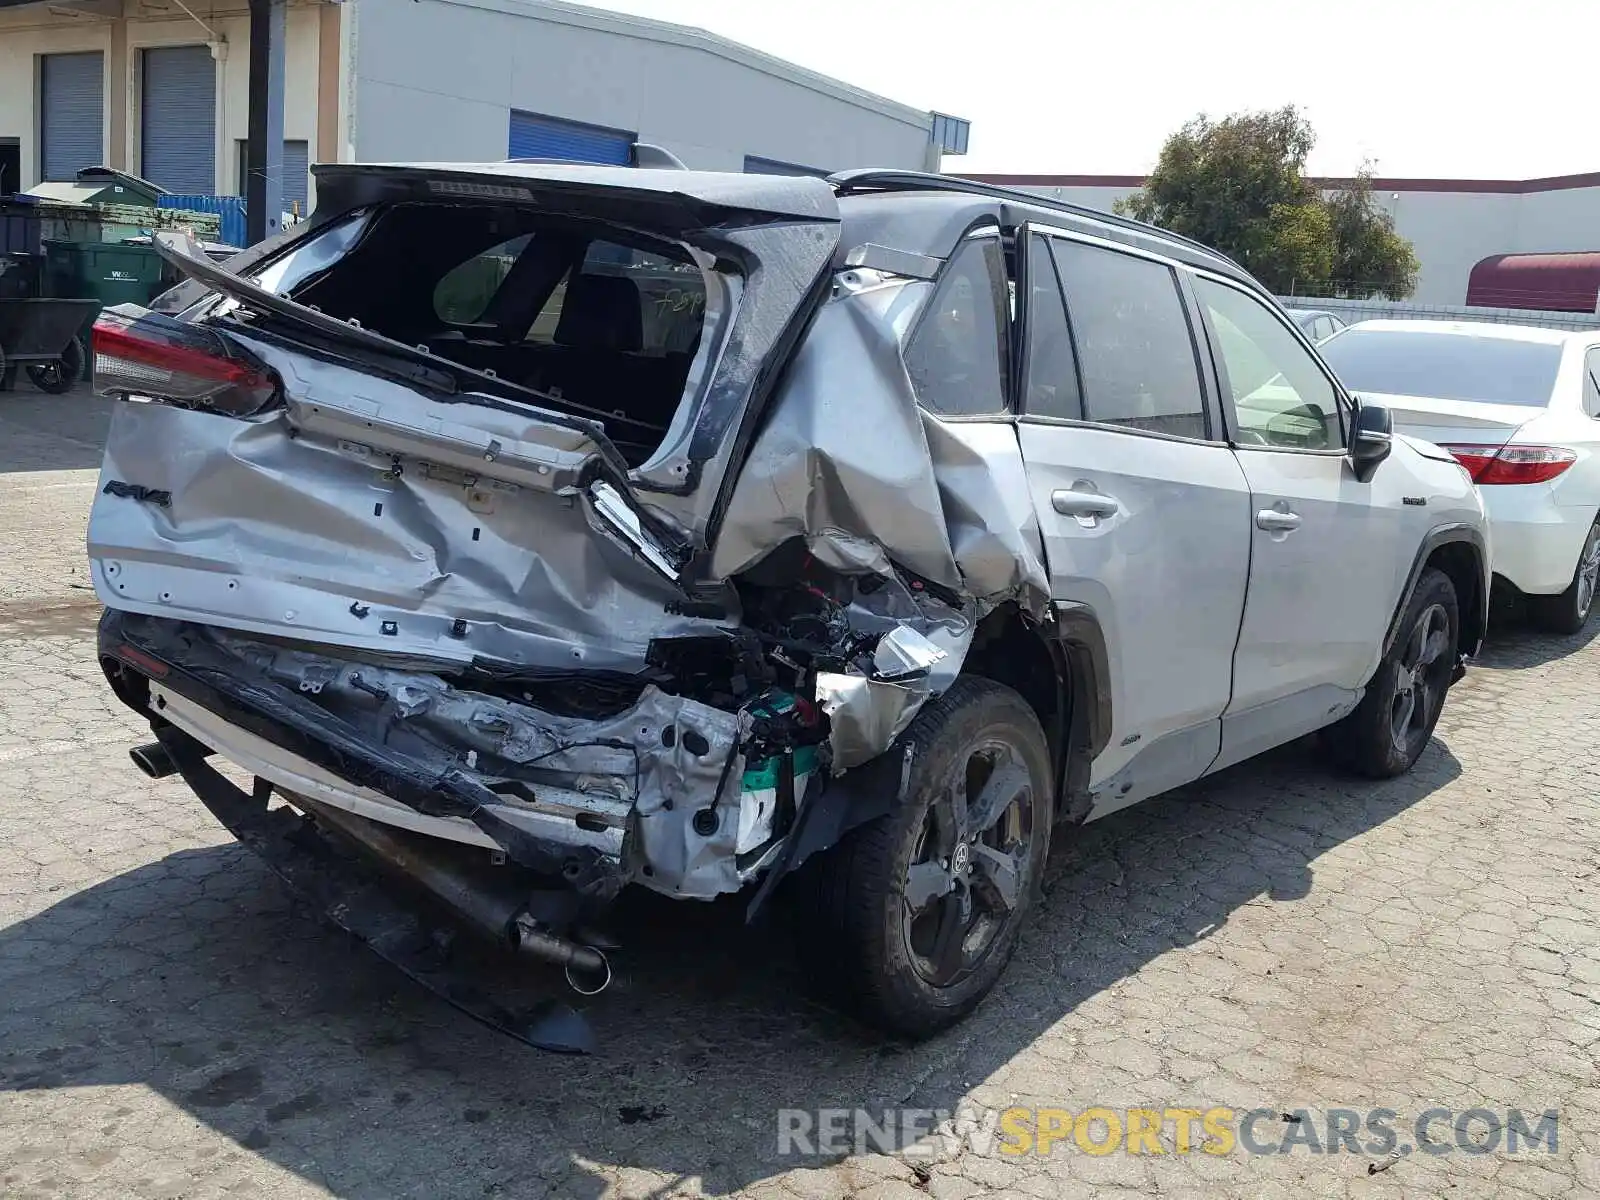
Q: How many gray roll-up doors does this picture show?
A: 3